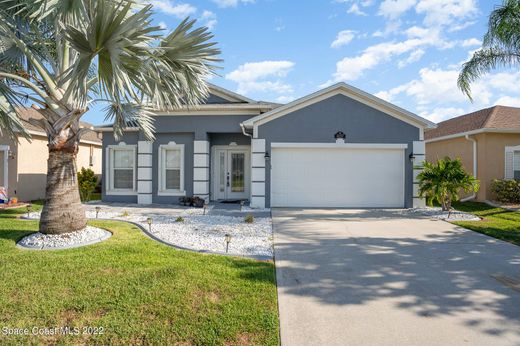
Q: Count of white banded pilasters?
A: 4